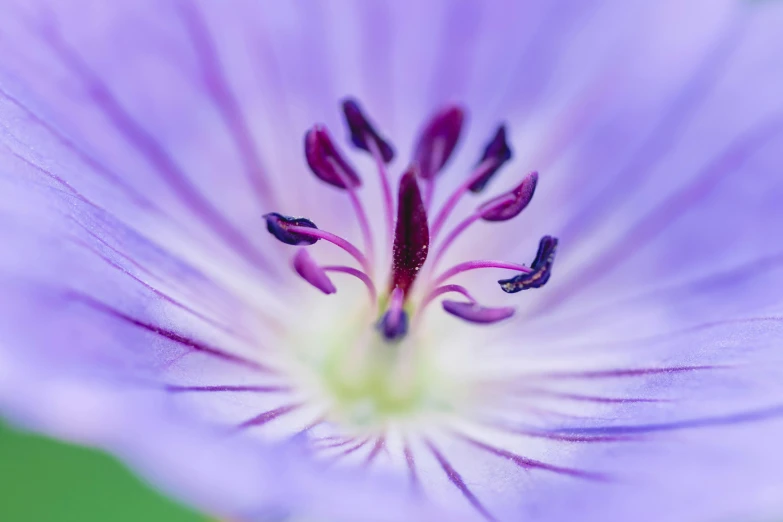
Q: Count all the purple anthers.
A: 10